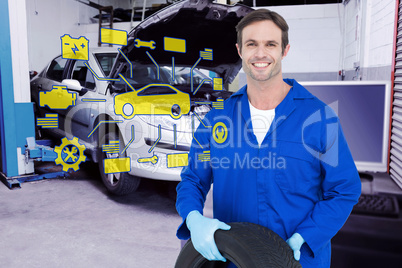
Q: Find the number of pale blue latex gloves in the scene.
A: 2